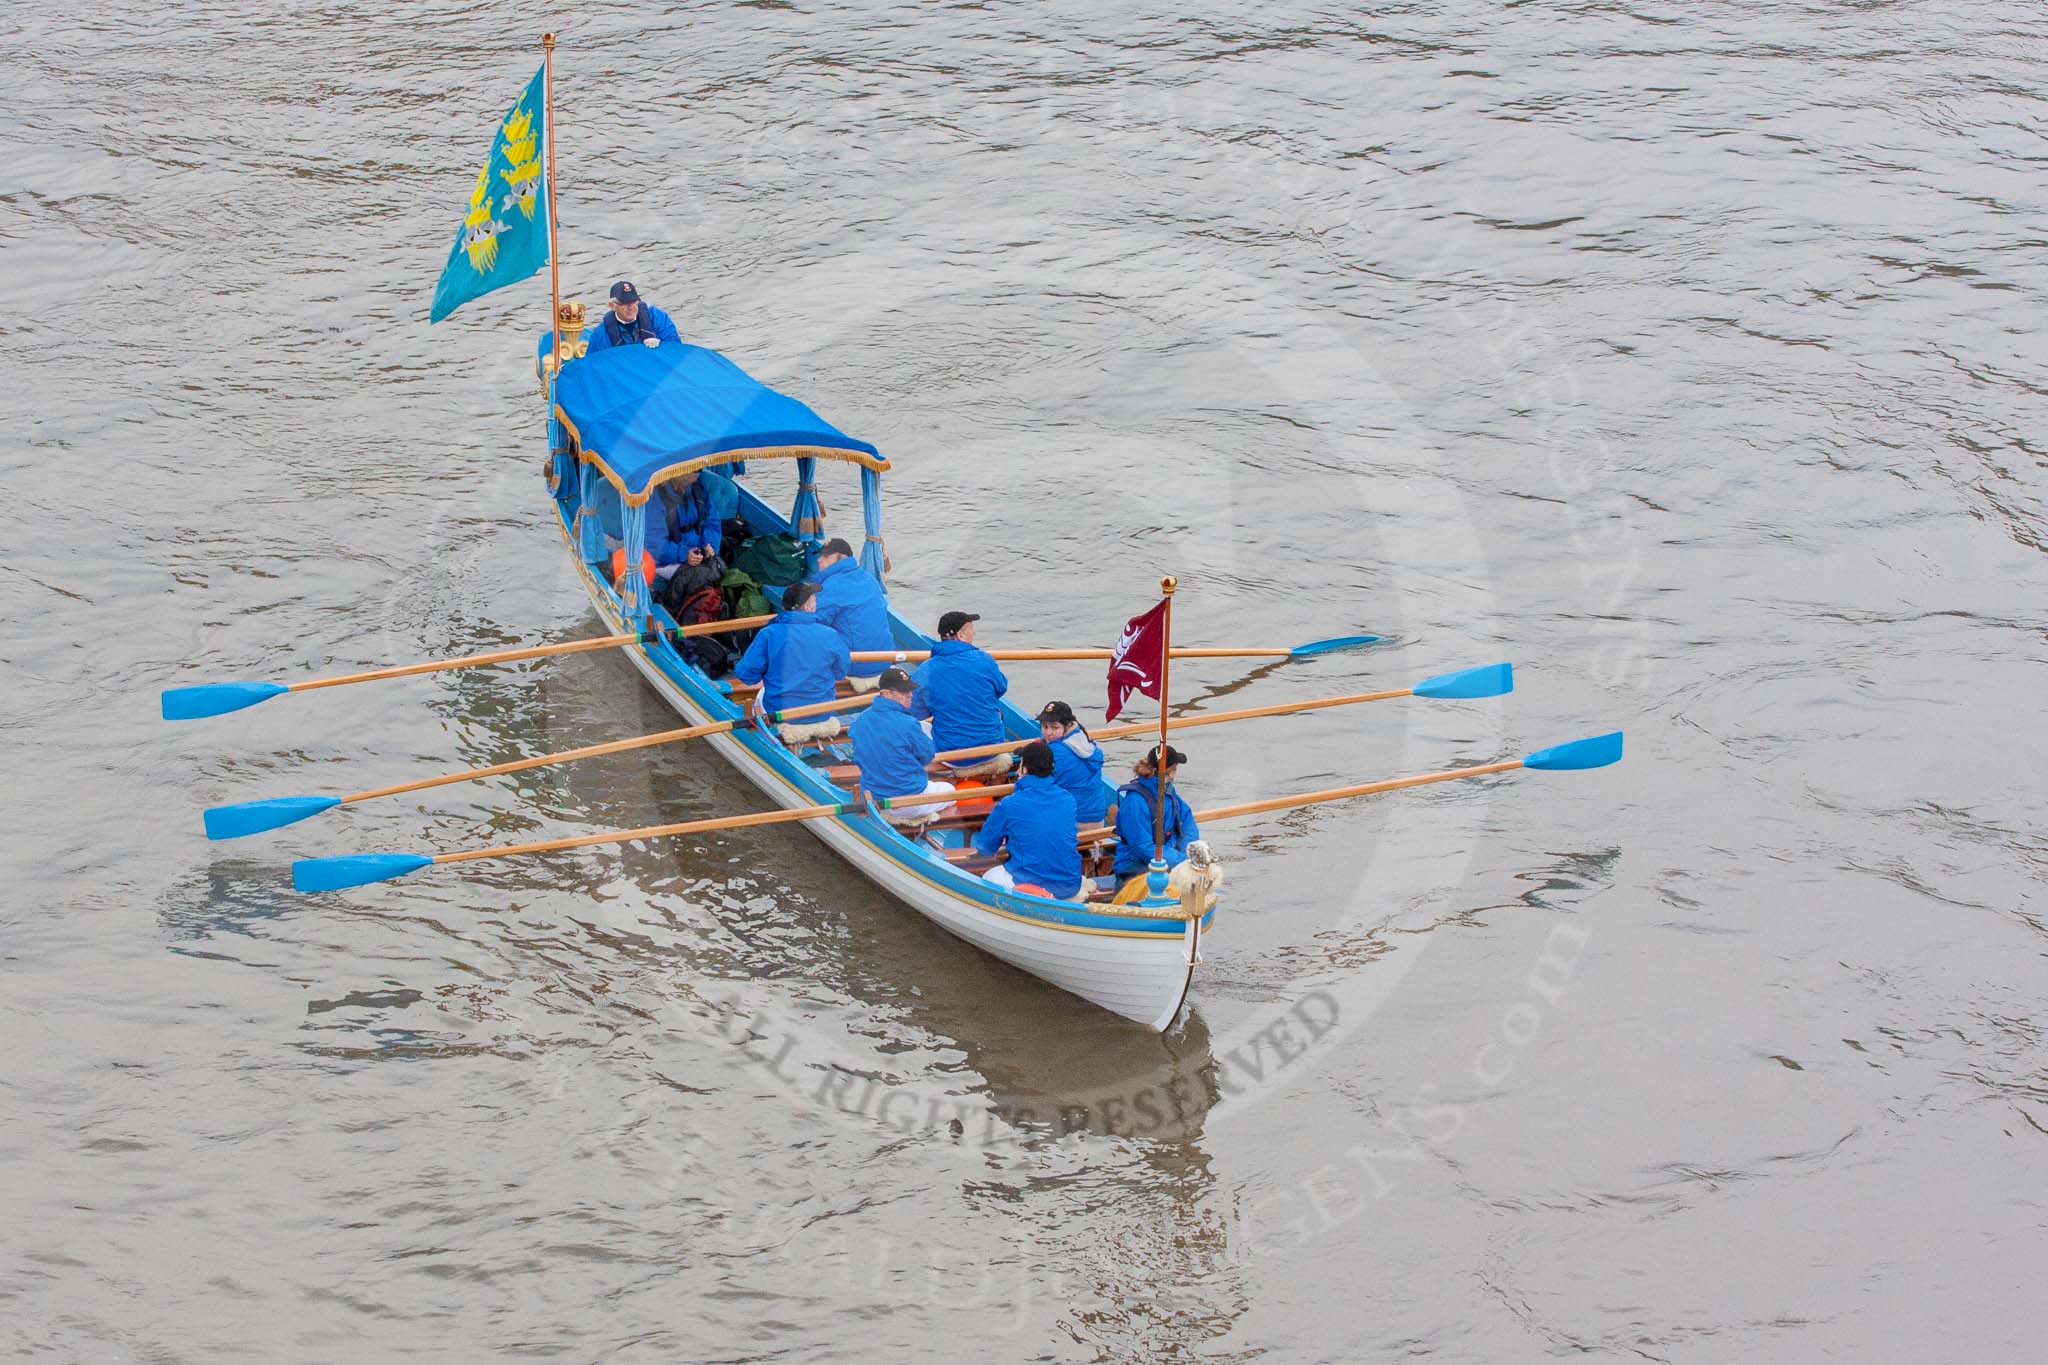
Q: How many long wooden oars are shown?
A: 6